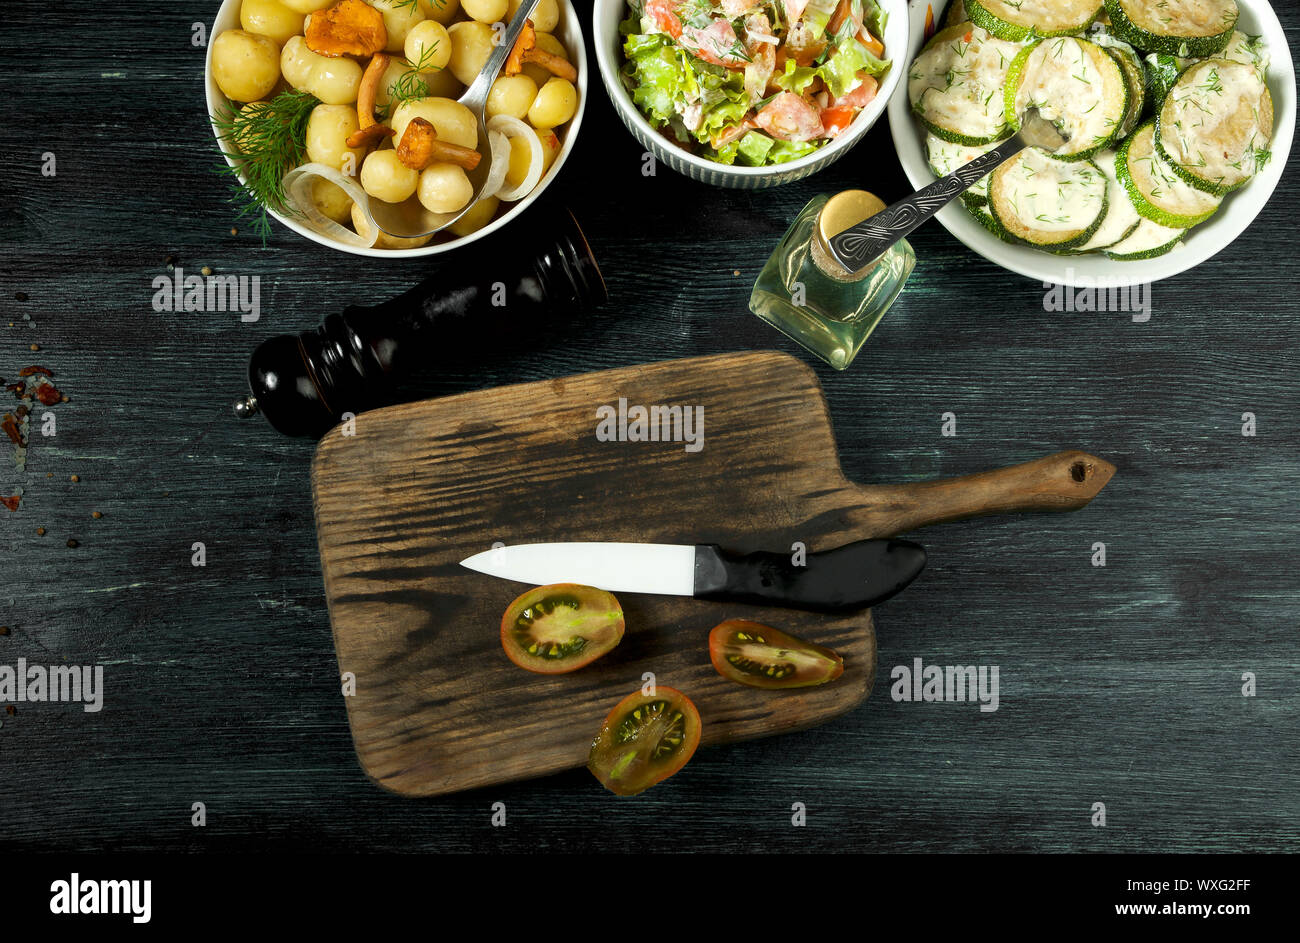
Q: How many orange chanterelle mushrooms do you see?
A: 4